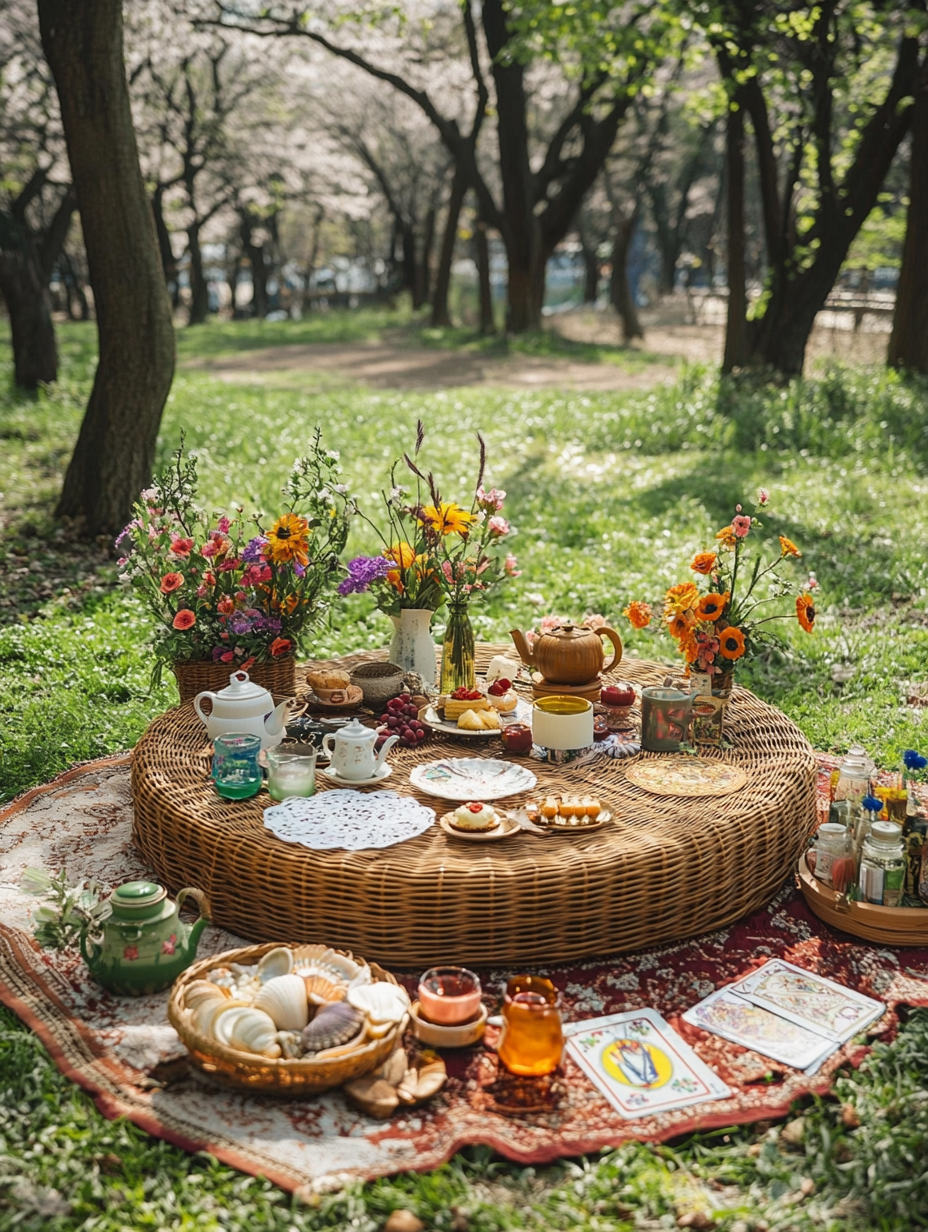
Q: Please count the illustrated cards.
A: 3